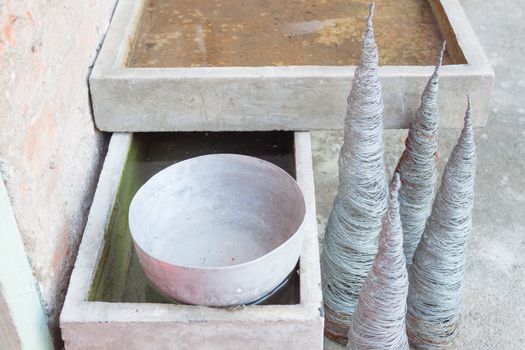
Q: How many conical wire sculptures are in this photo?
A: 4